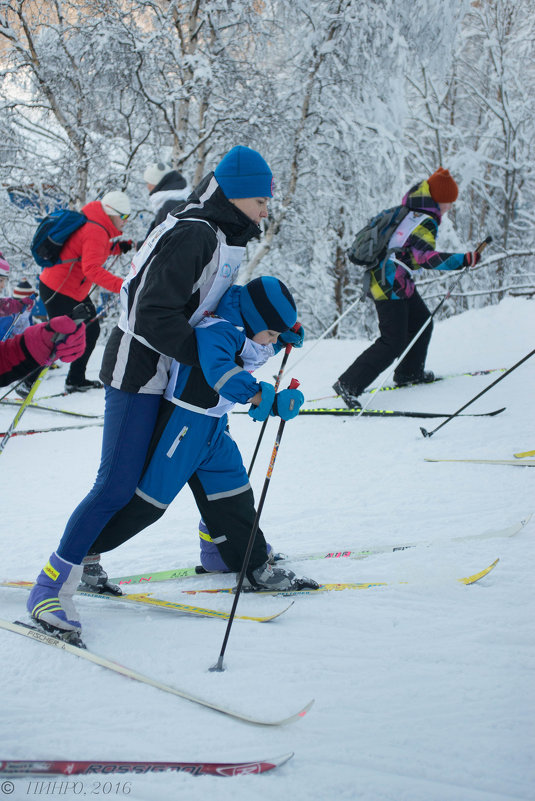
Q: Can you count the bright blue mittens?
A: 2